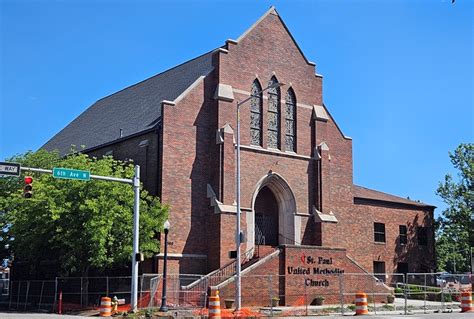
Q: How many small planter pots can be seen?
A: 4